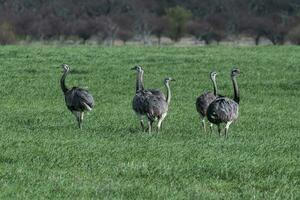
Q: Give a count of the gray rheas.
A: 5